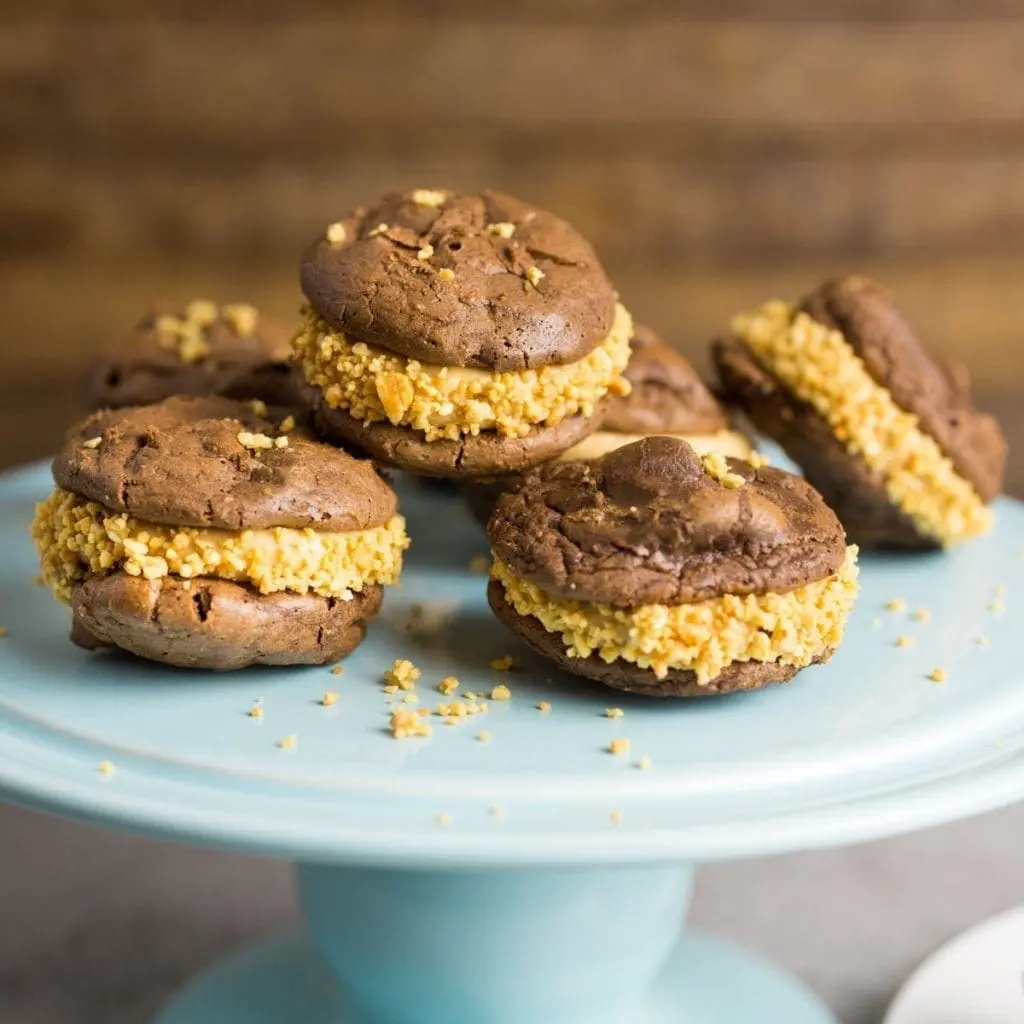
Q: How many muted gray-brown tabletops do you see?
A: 1